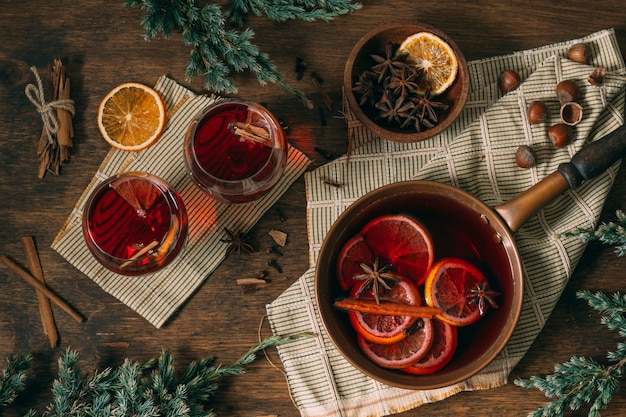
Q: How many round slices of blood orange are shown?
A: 6